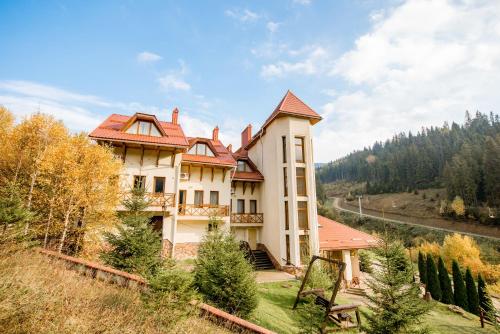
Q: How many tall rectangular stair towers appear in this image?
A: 1